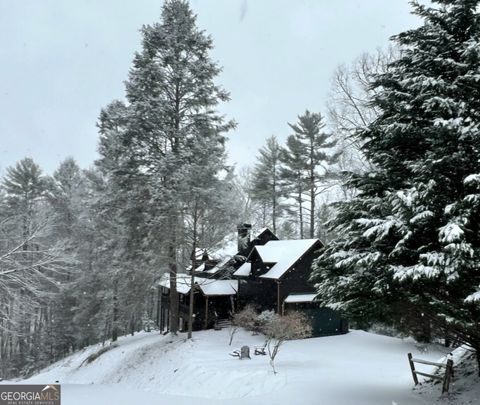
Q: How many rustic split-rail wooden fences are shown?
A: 1